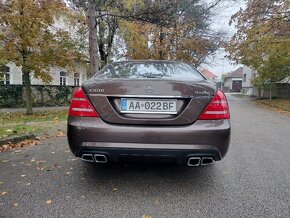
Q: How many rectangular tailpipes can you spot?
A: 4